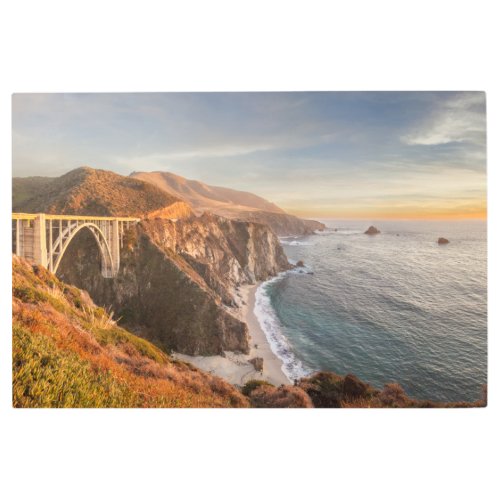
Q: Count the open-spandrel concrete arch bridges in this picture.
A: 1